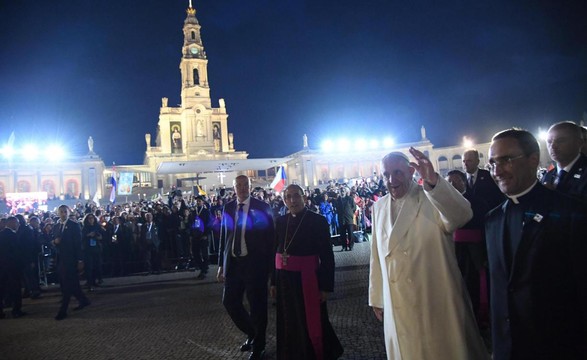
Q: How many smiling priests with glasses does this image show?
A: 1